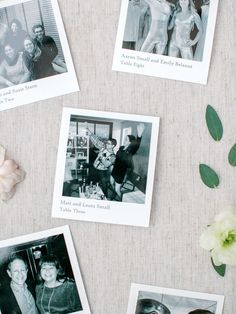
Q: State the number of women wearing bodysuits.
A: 2